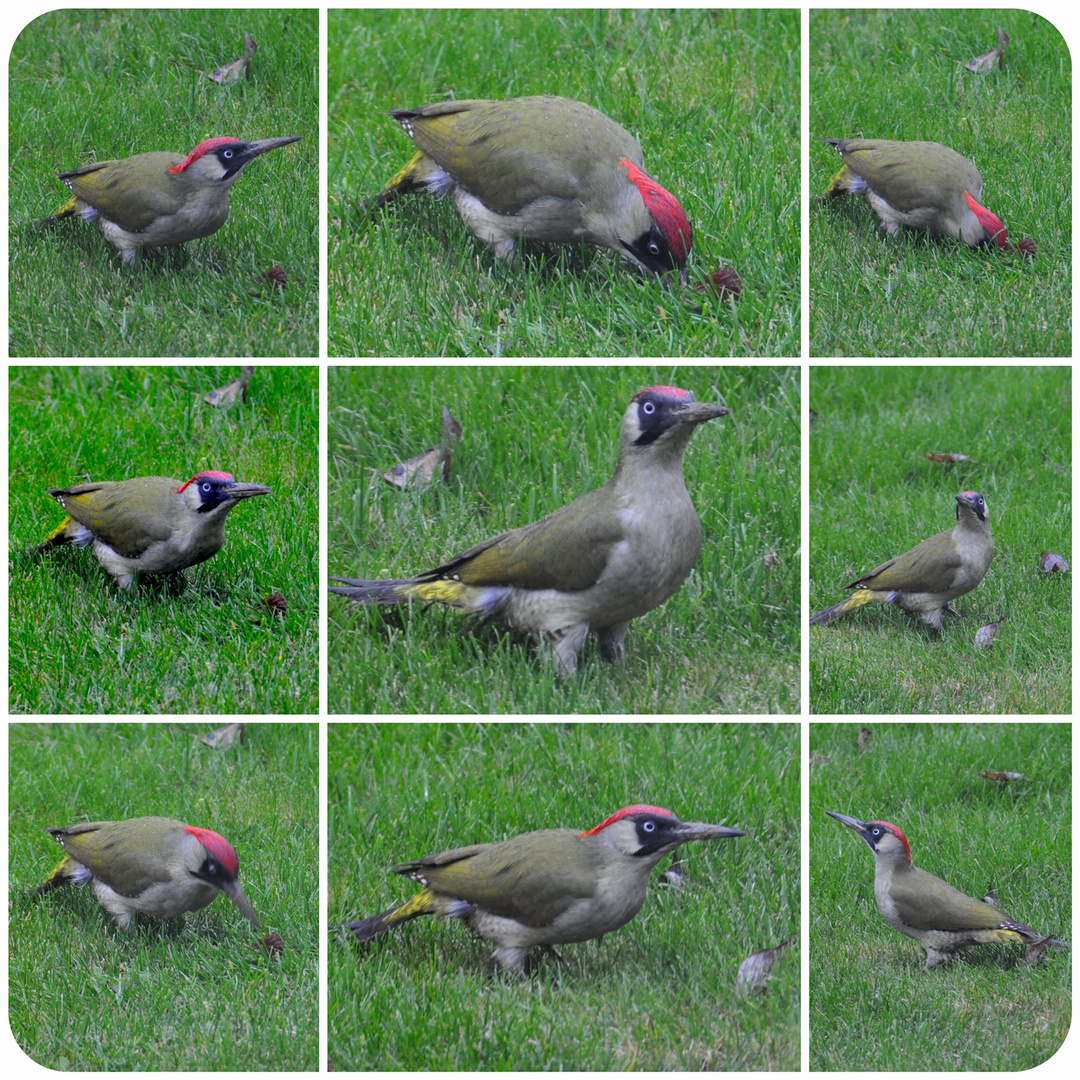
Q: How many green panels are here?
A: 9